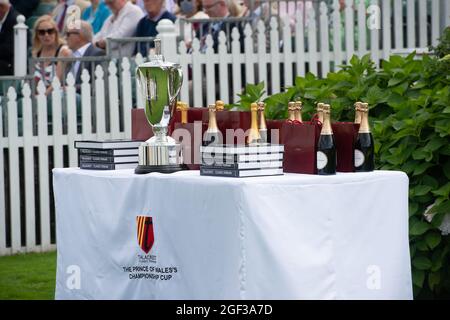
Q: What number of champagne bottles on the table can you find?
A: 12